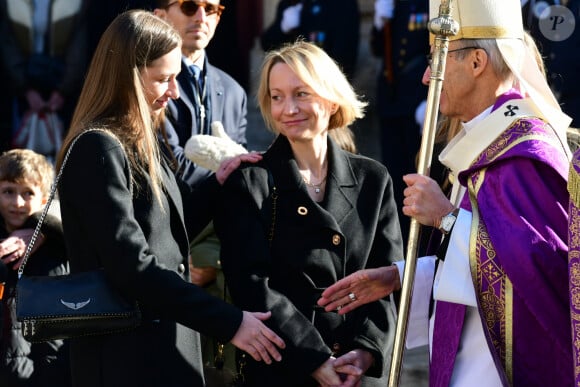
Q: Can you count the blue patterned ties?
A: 1